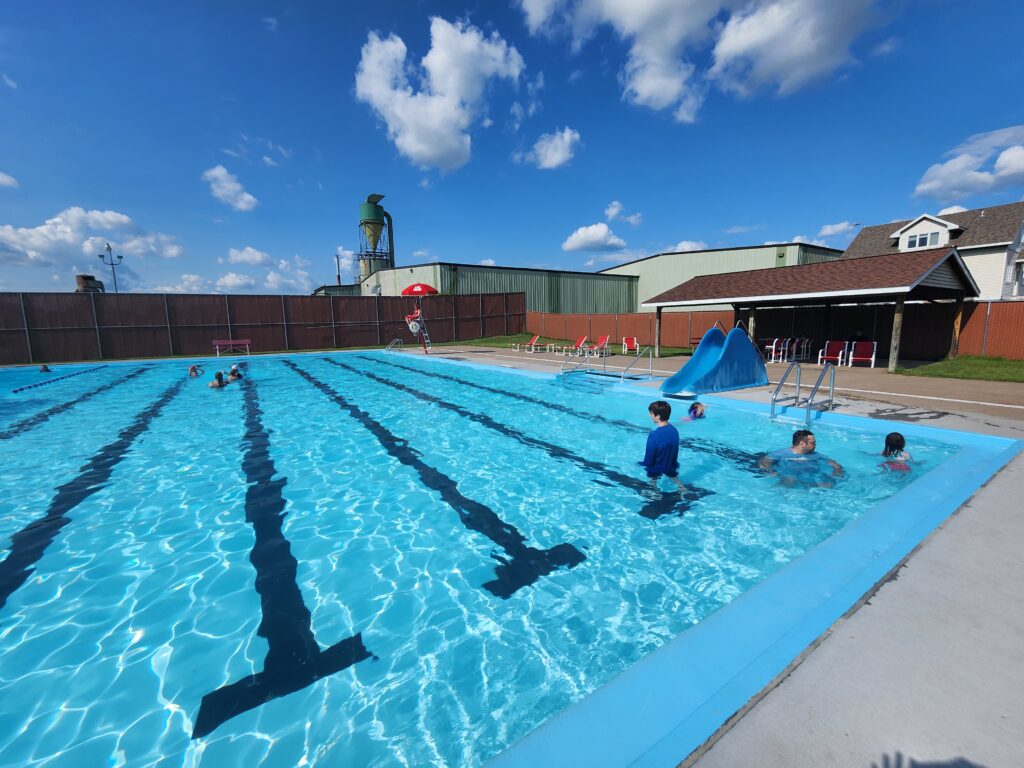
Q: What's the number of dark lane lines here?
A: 6